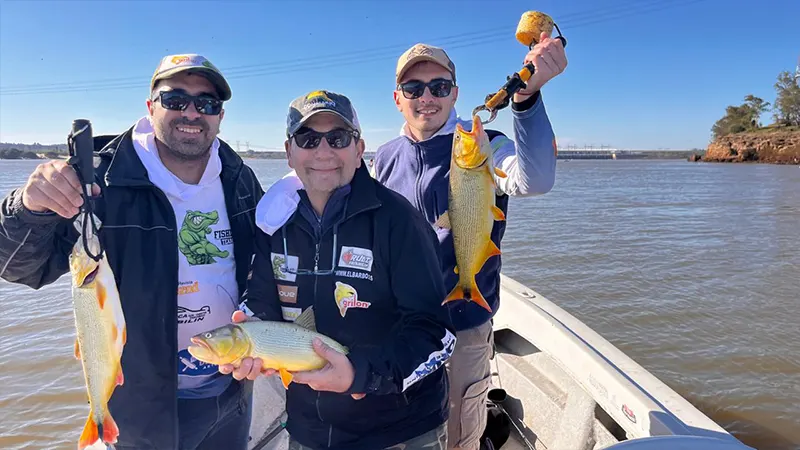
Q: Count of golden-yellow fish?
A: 3